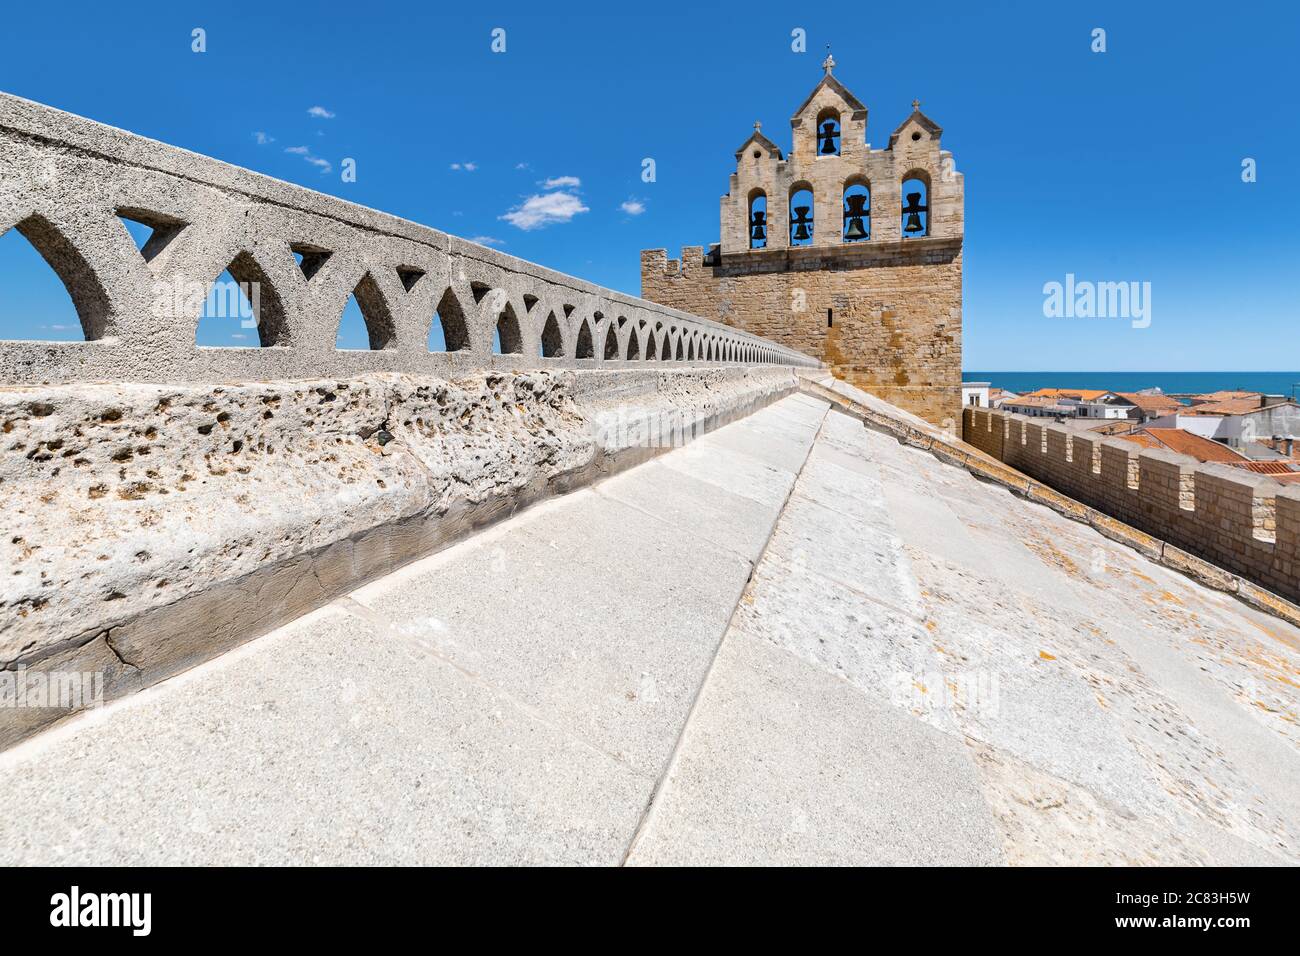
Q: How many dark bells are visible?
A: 5